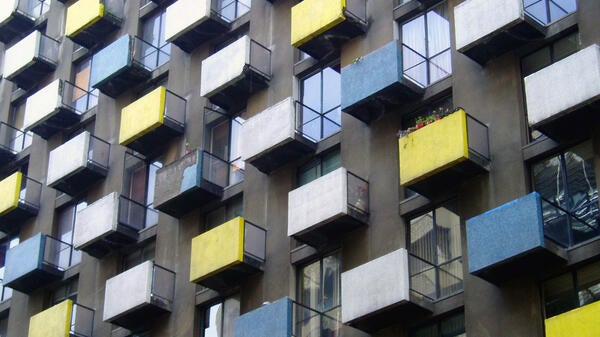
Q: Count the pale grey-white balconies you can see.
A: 13